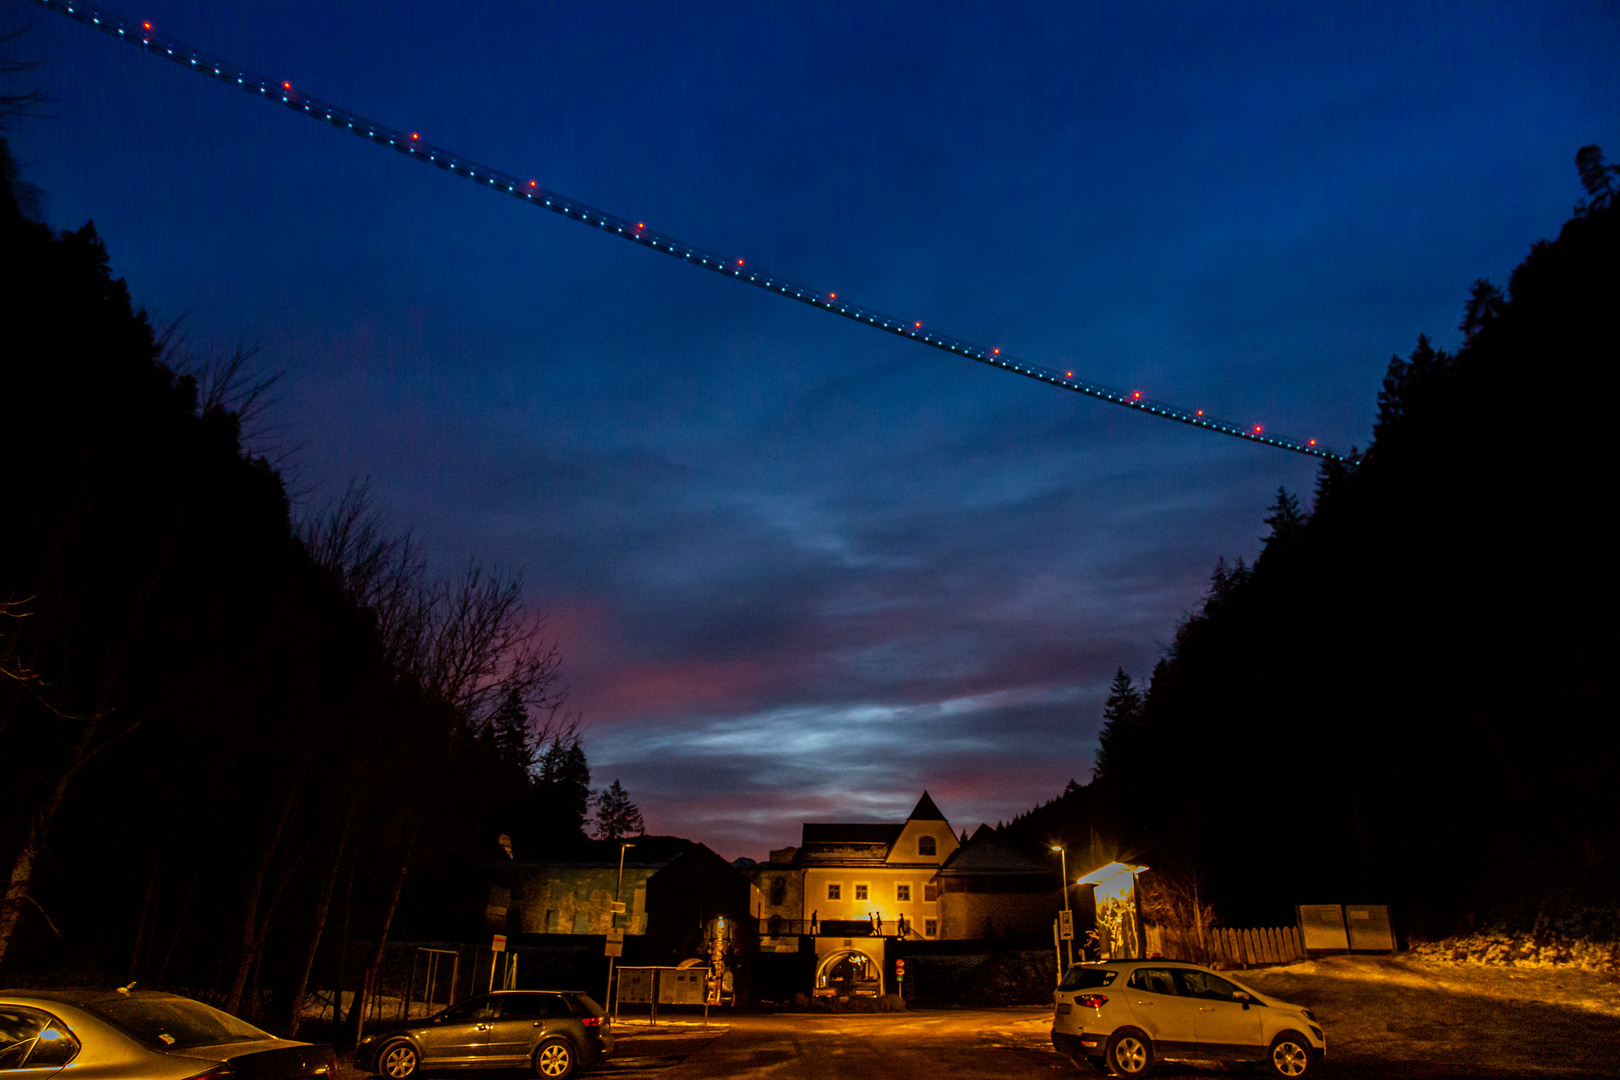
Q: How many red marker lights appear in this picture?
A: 14